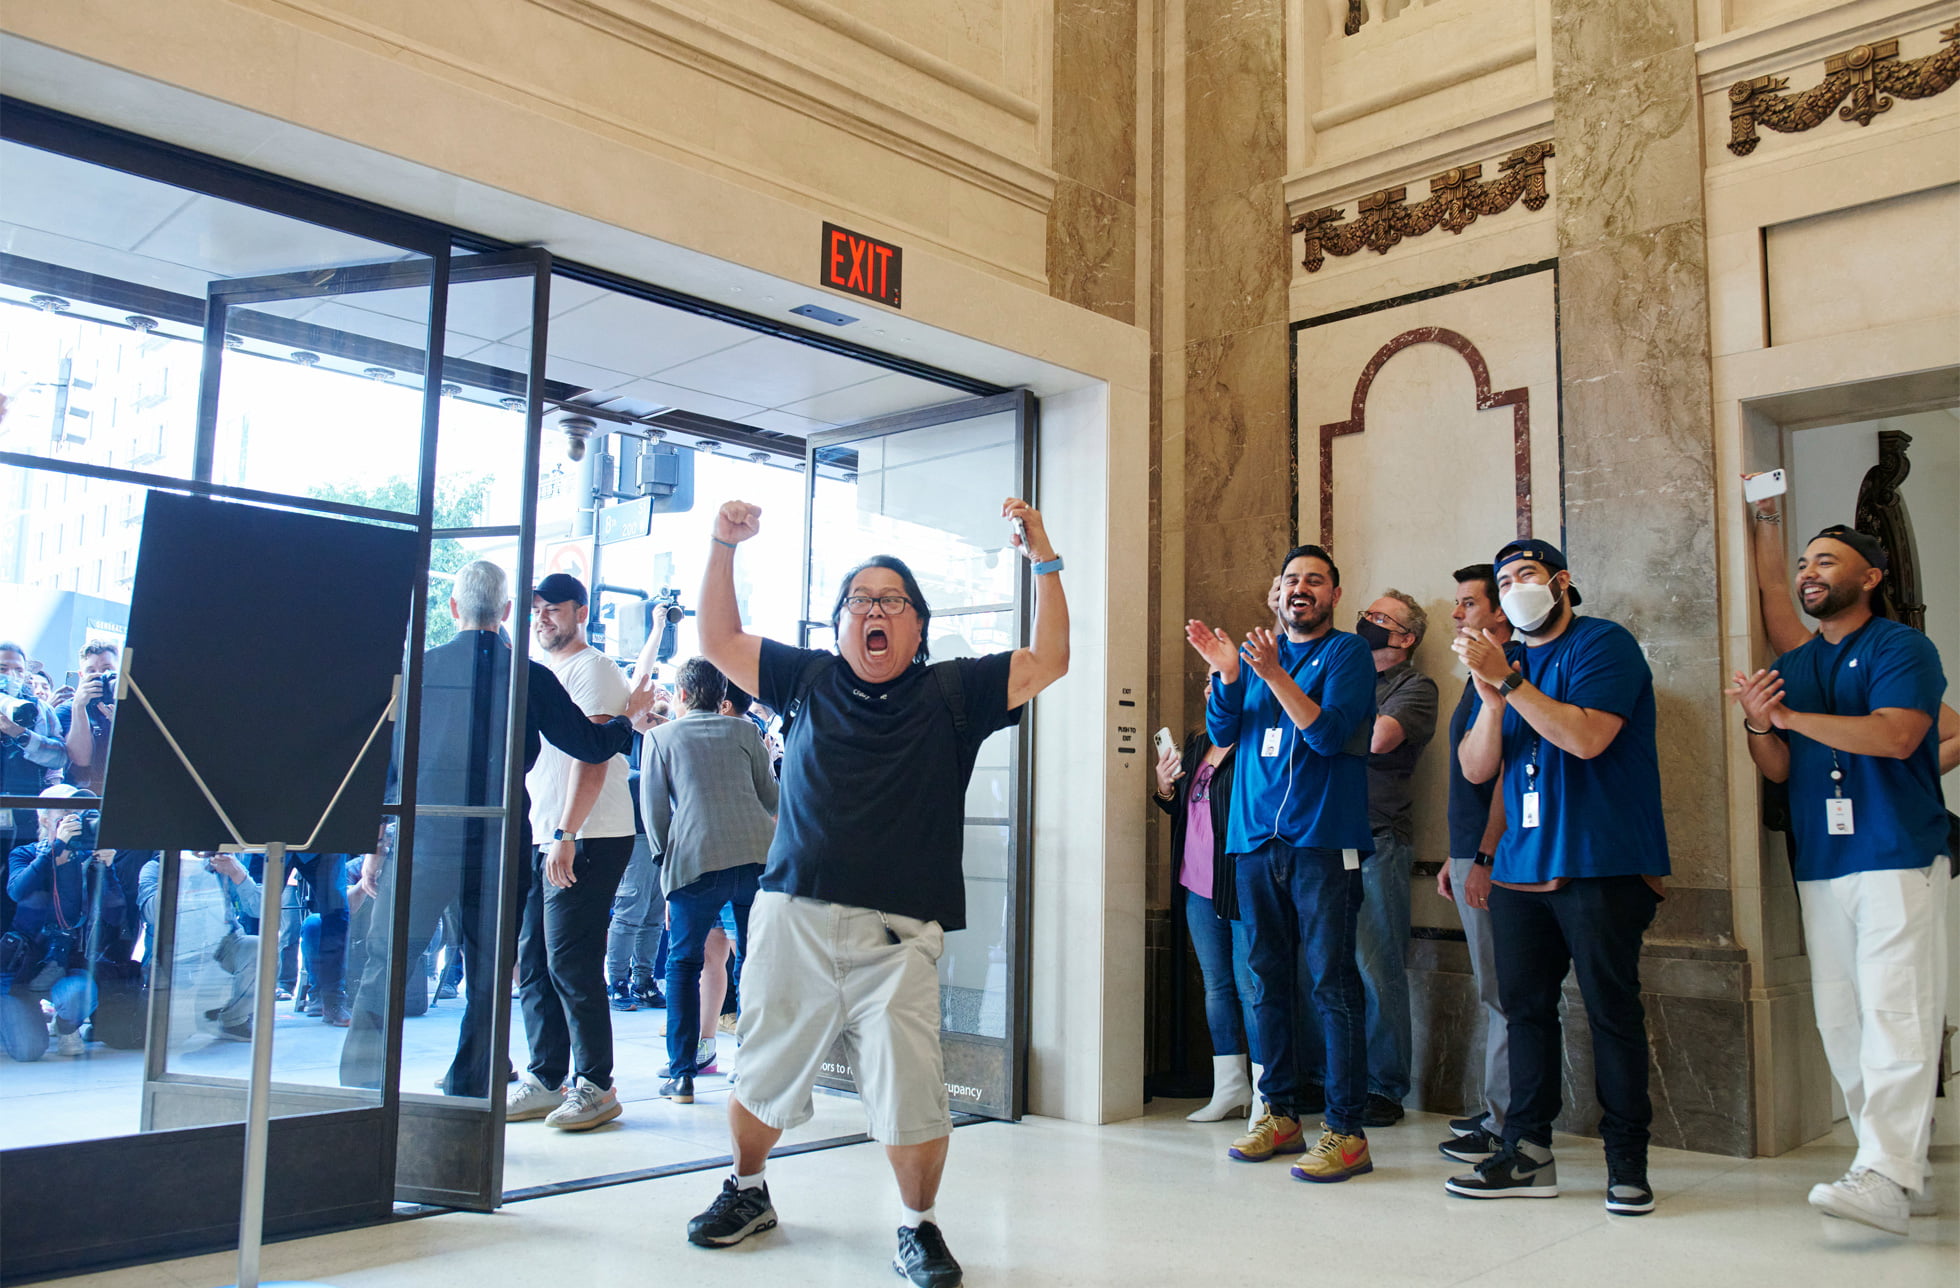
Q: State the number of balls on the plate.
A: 0